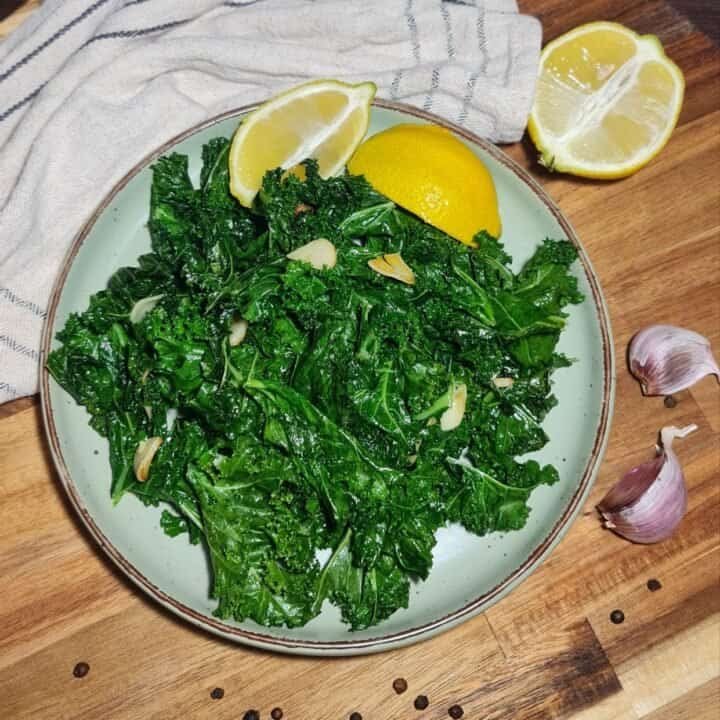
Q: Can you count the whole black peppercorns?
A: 11